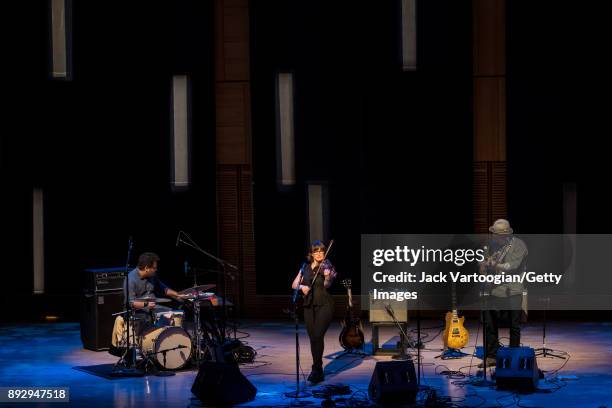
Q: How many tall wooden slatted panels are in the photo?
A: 2